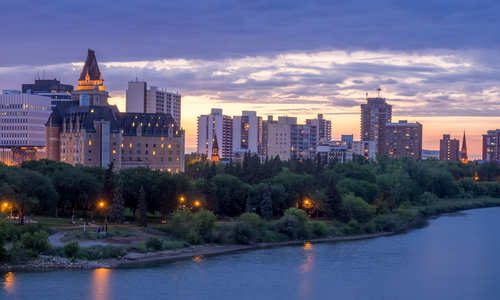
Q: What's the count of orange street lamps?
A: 5